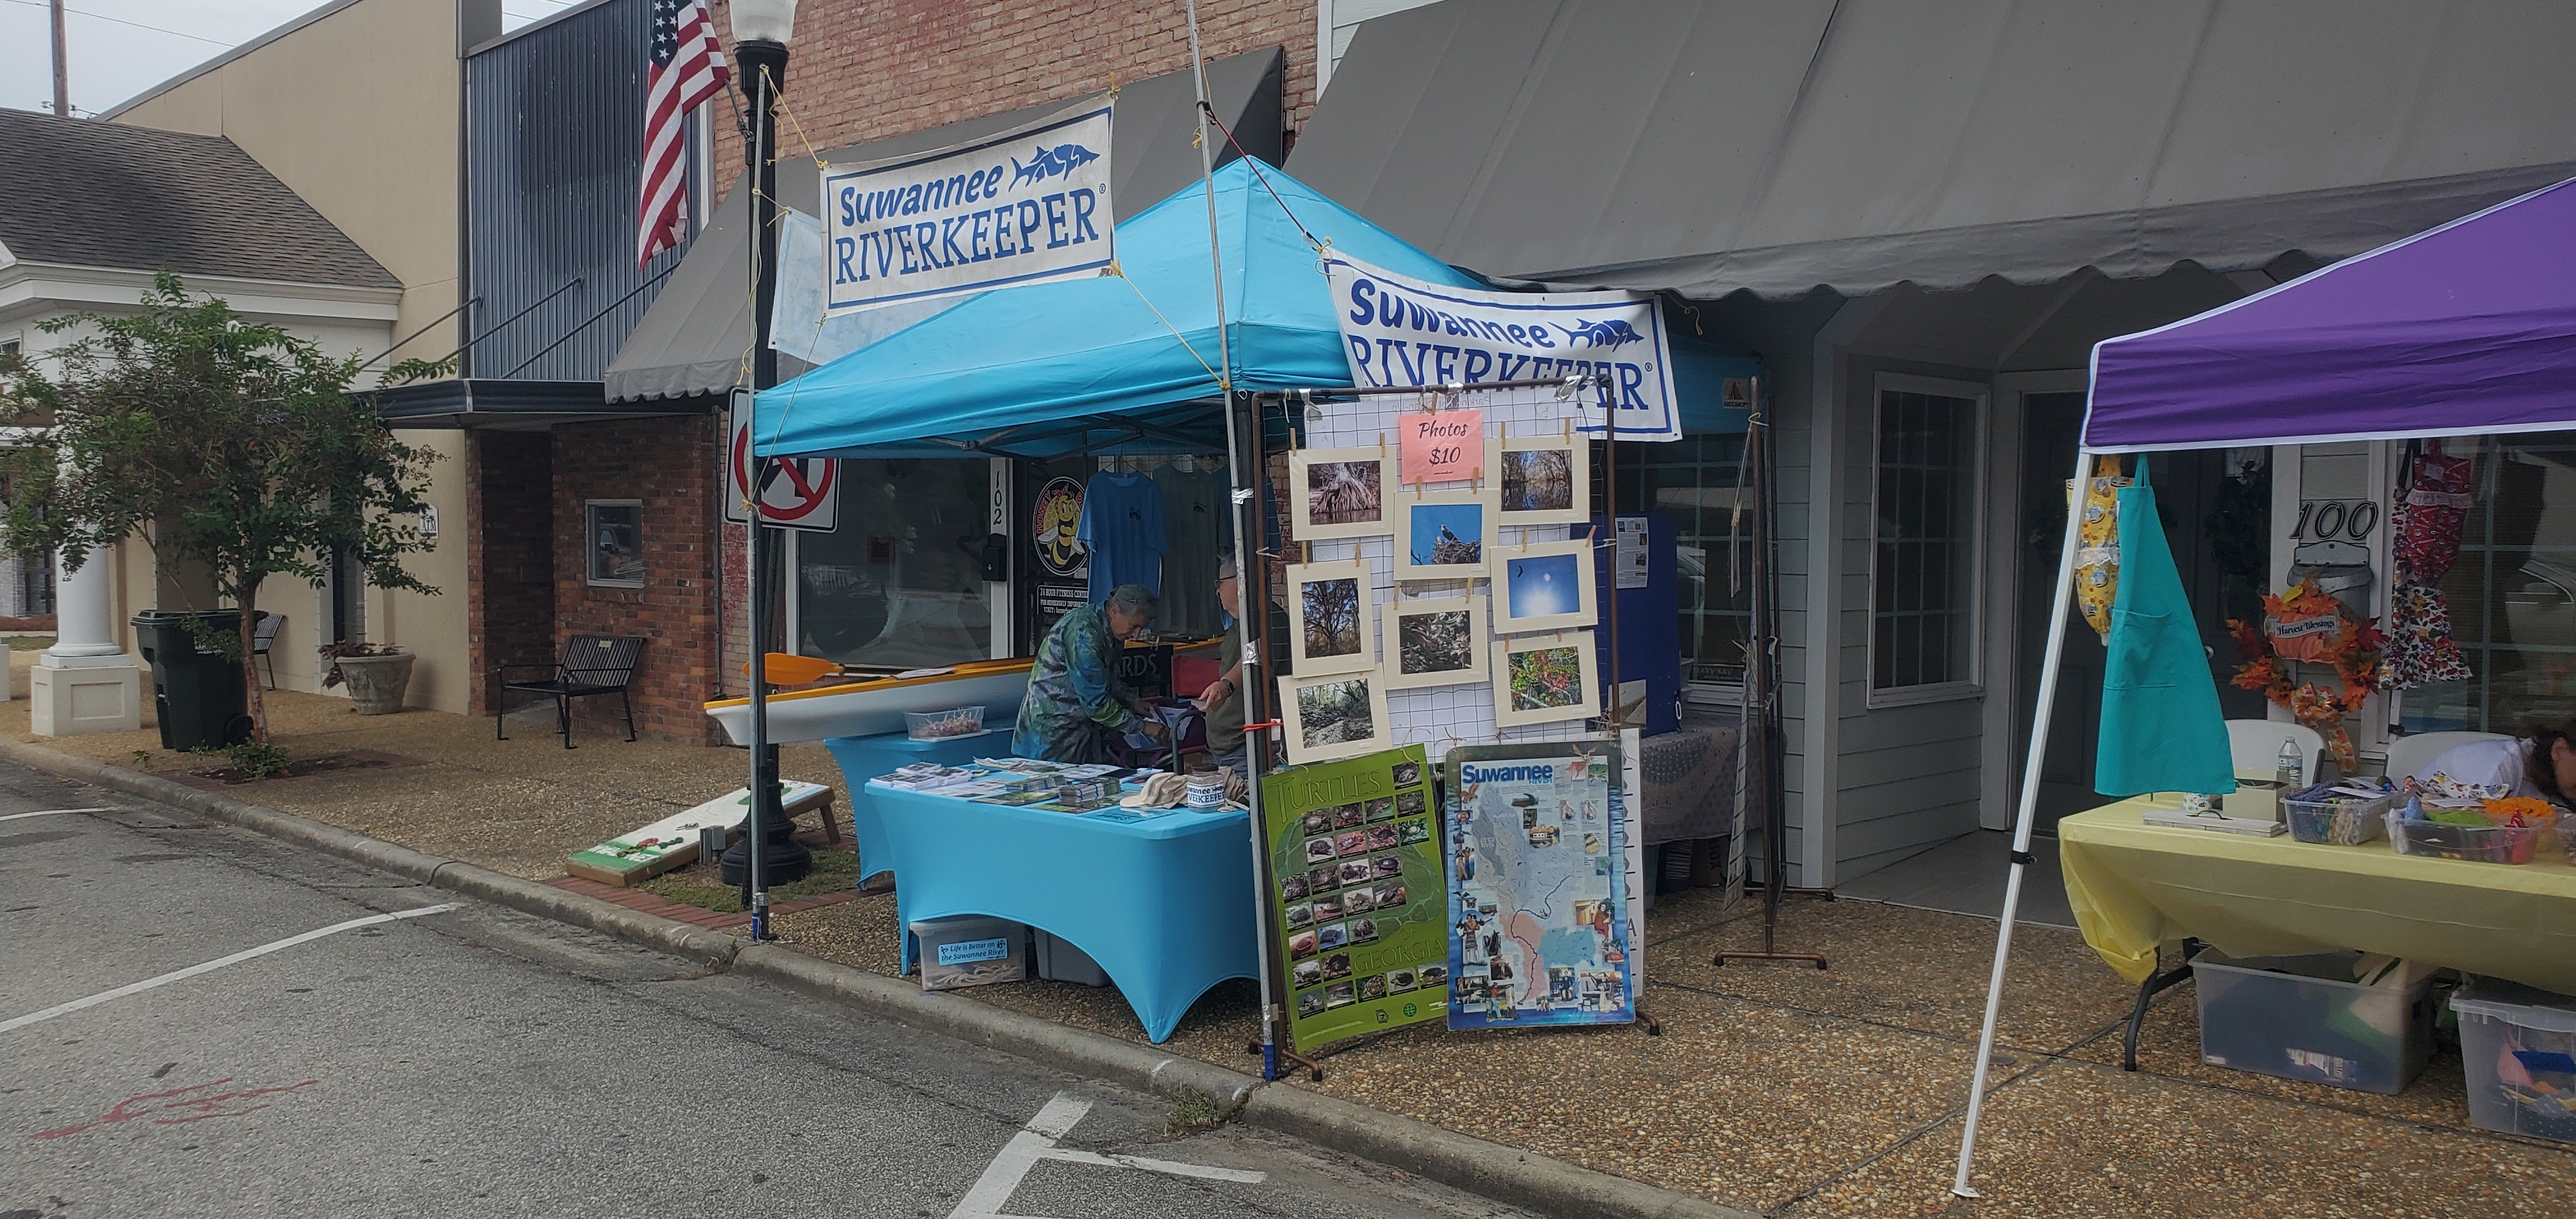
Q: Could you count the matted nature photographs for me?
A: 8